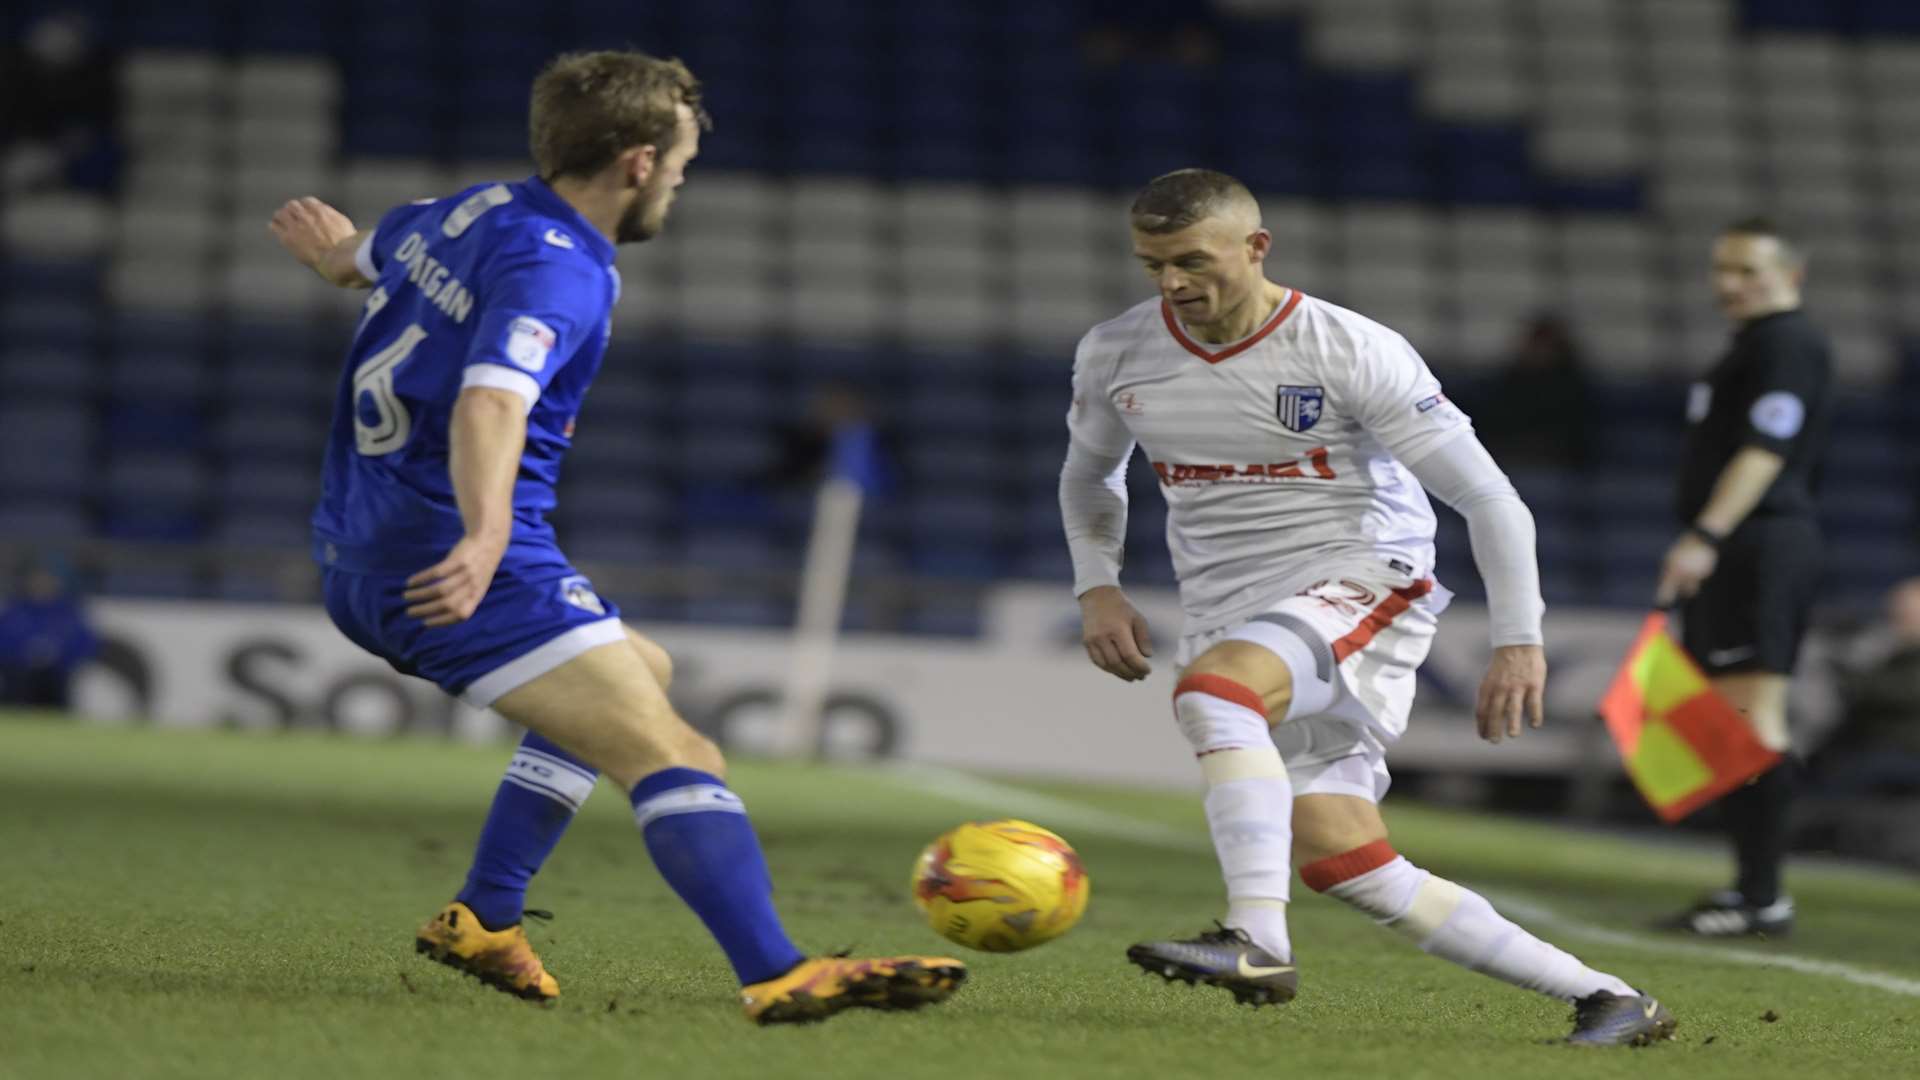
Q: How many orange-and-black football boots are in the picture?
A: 2